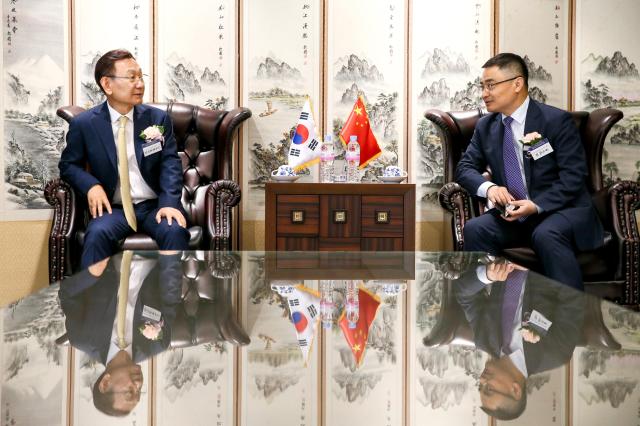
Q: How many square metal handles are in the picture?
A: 3